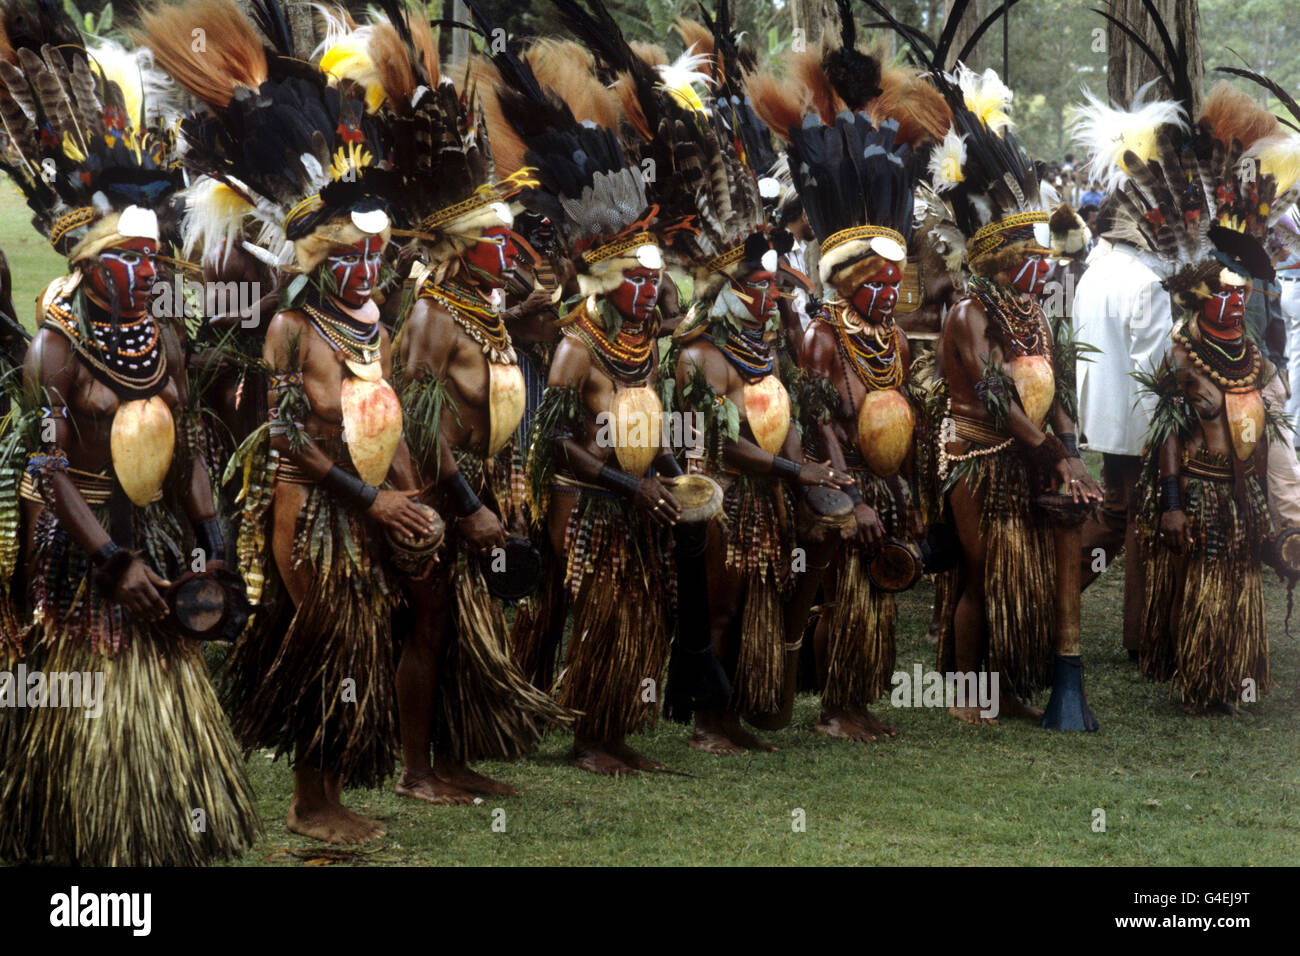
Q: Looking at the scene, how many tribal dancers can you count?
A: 8